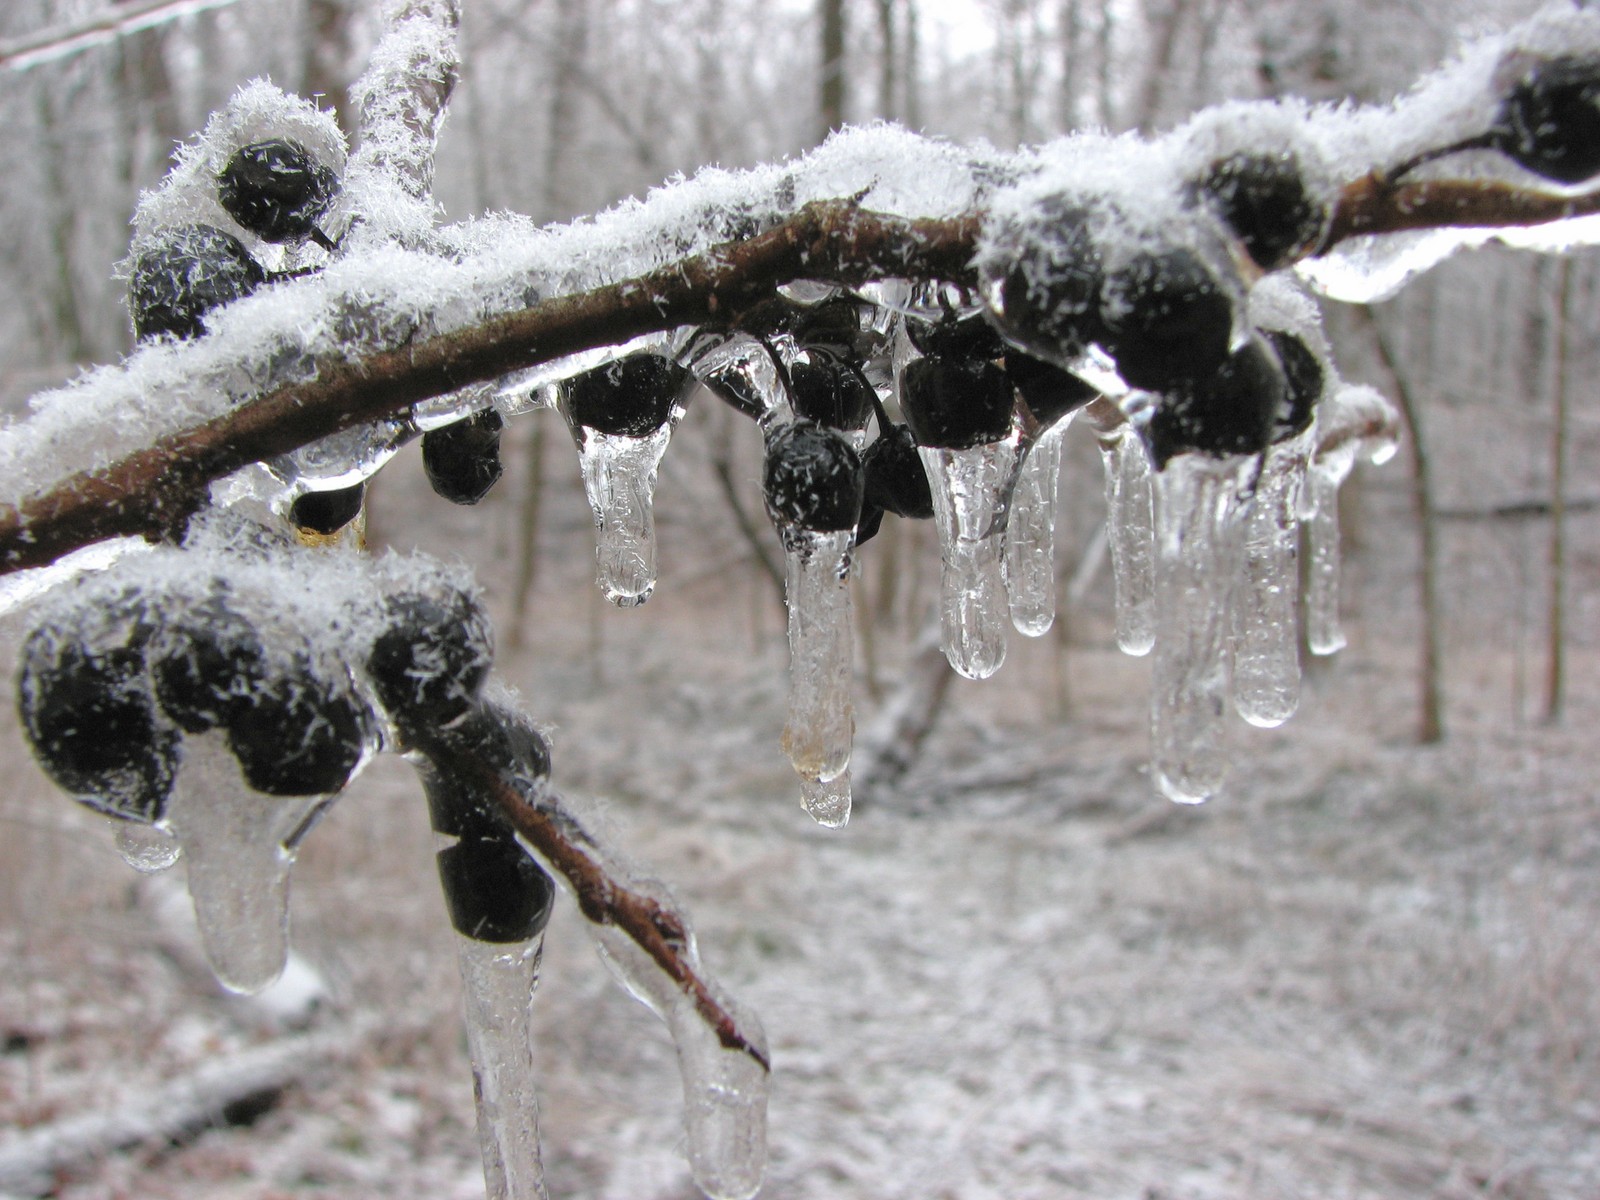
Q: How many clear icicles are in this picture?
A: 11